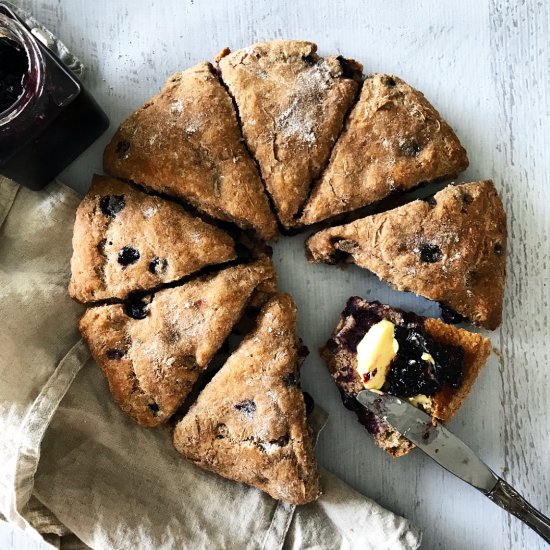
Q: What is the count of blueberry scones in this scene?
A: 8